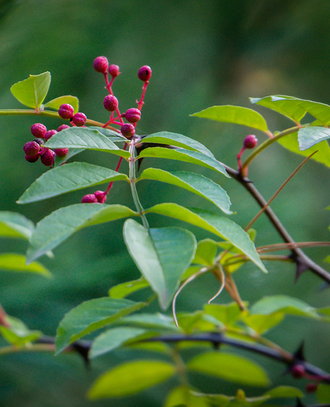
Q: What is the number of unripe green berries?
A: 0